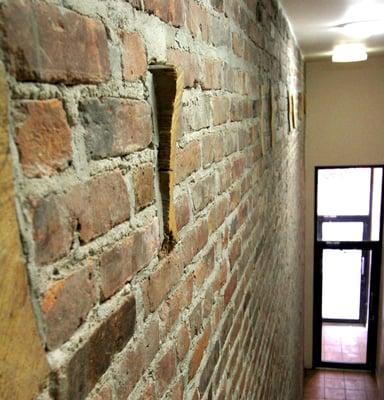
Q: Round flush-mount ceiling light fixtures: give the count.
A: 2